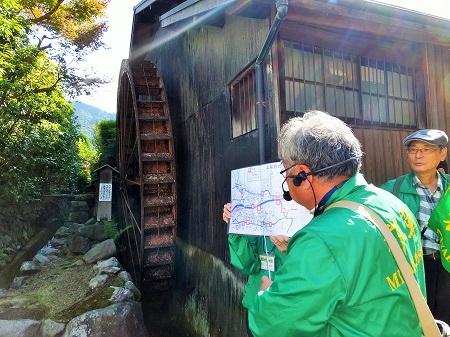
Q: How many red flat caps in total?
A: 0